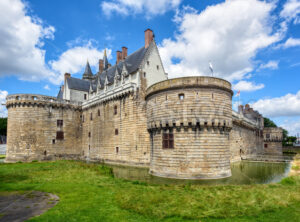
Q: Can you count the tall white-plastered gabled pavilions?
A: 1